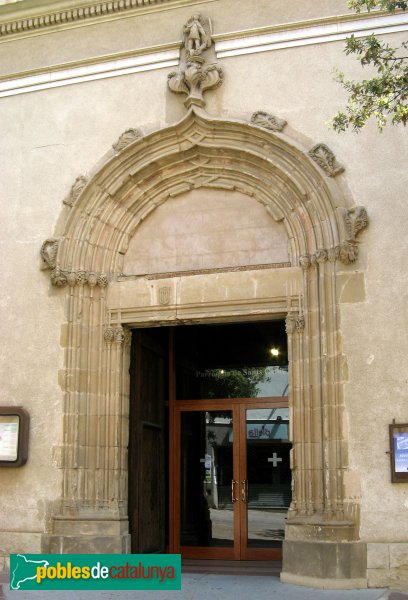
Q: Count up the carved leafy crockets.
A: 6